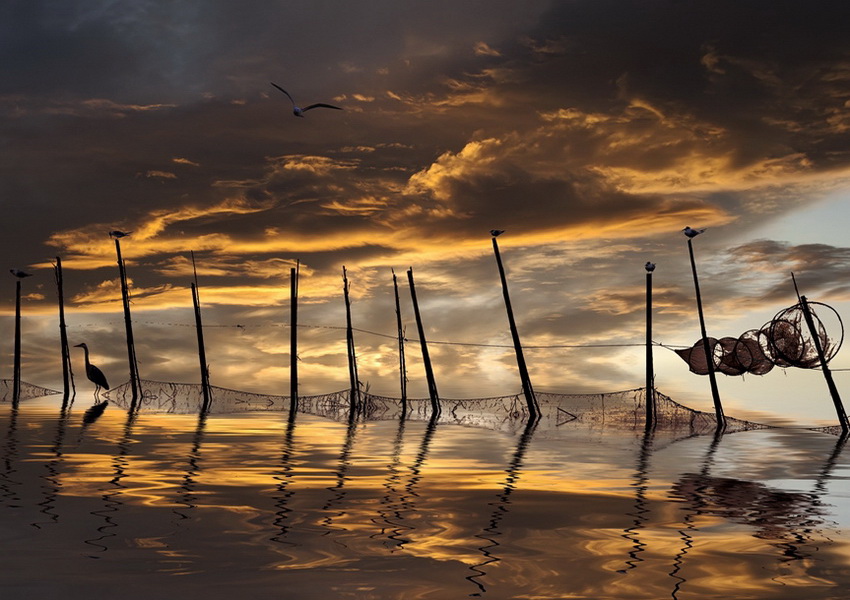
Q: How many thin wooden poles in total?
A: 12